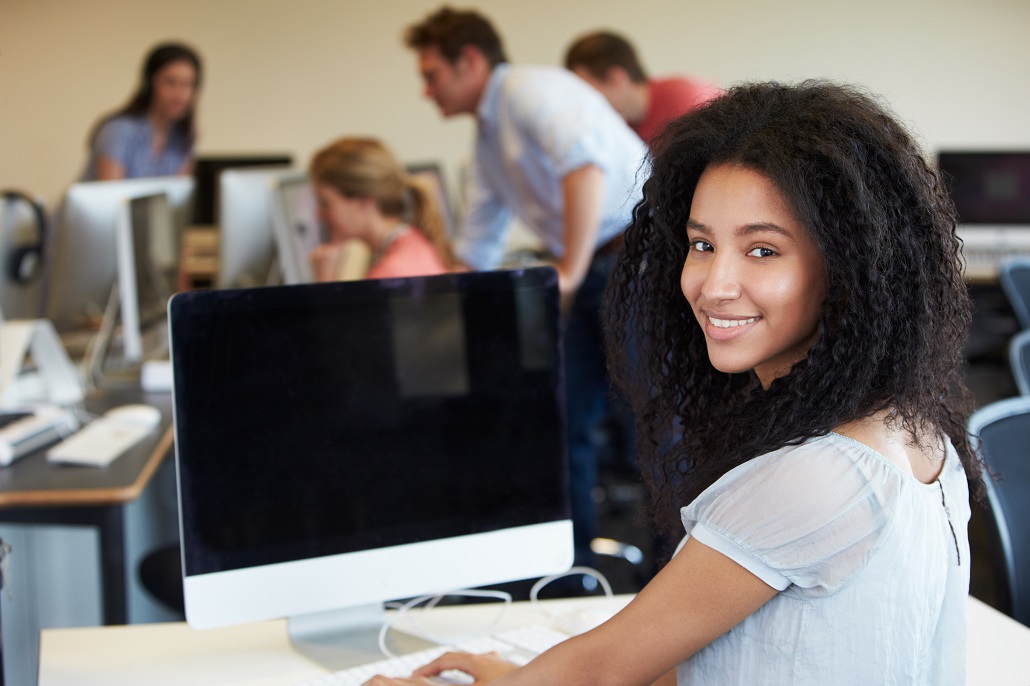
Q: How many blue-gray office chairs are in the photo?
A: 3